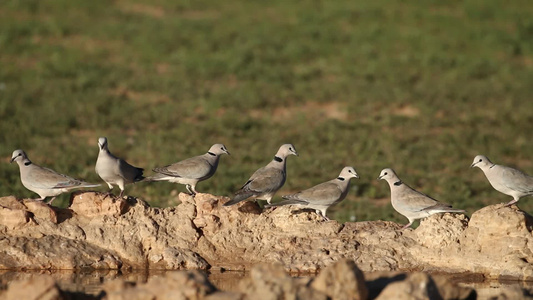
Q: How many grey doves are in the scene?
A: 7